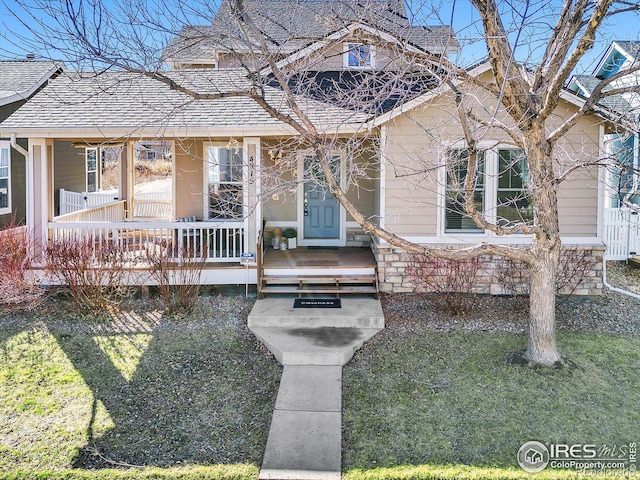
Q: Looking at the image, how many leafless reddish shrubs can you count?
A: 5